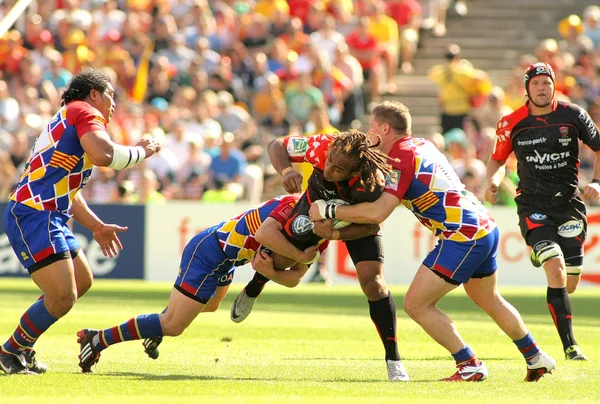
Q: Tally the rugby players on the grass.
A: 5